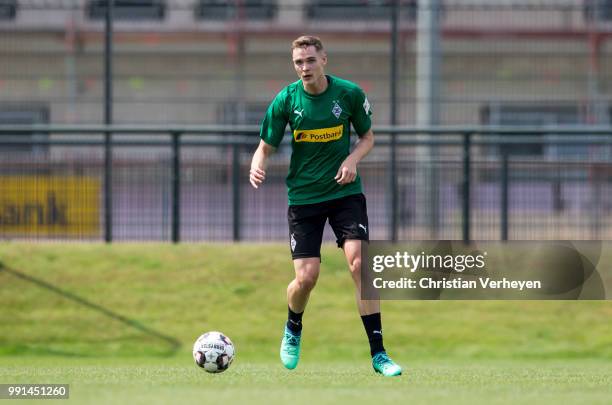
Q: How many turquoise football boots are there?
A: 2